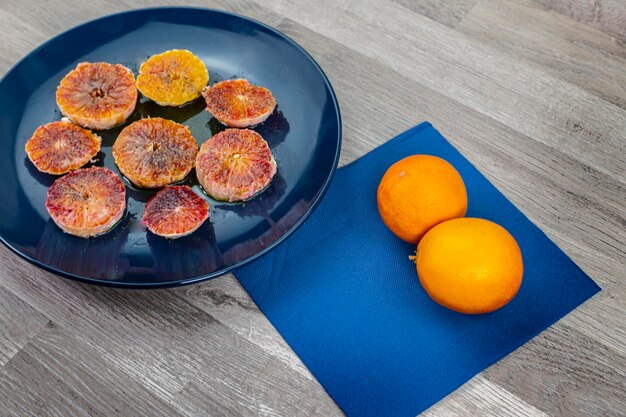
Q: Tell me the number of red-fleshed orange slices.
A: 7